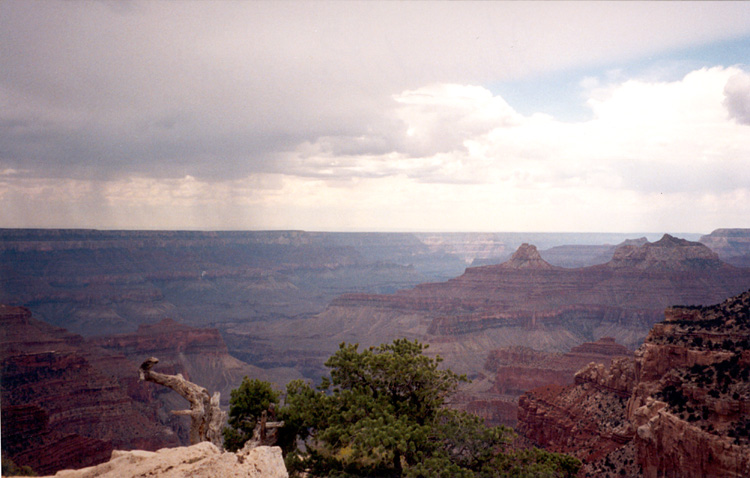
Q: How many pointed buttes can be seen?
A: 2